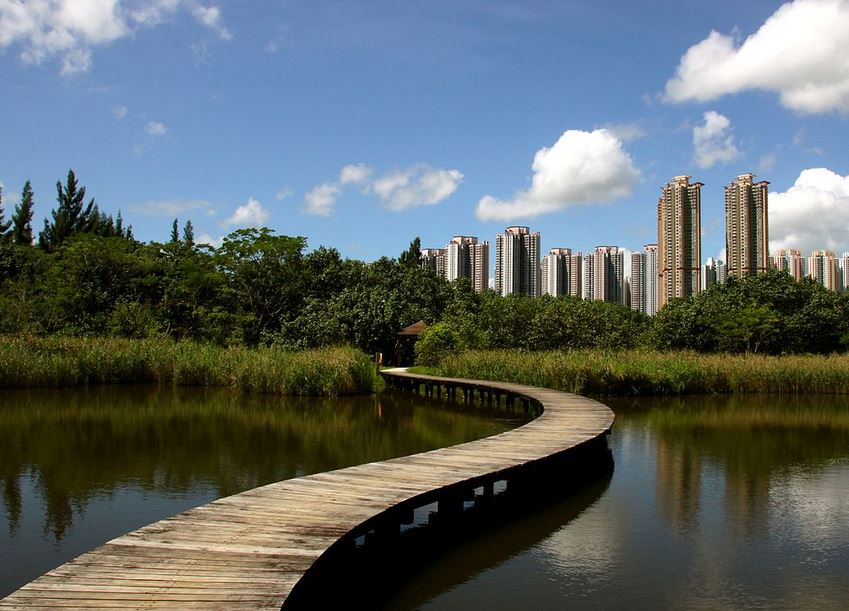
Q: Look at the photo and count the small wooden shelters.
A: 1